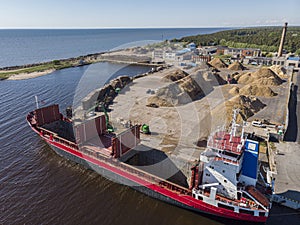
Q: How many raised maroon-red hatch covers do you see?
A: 3